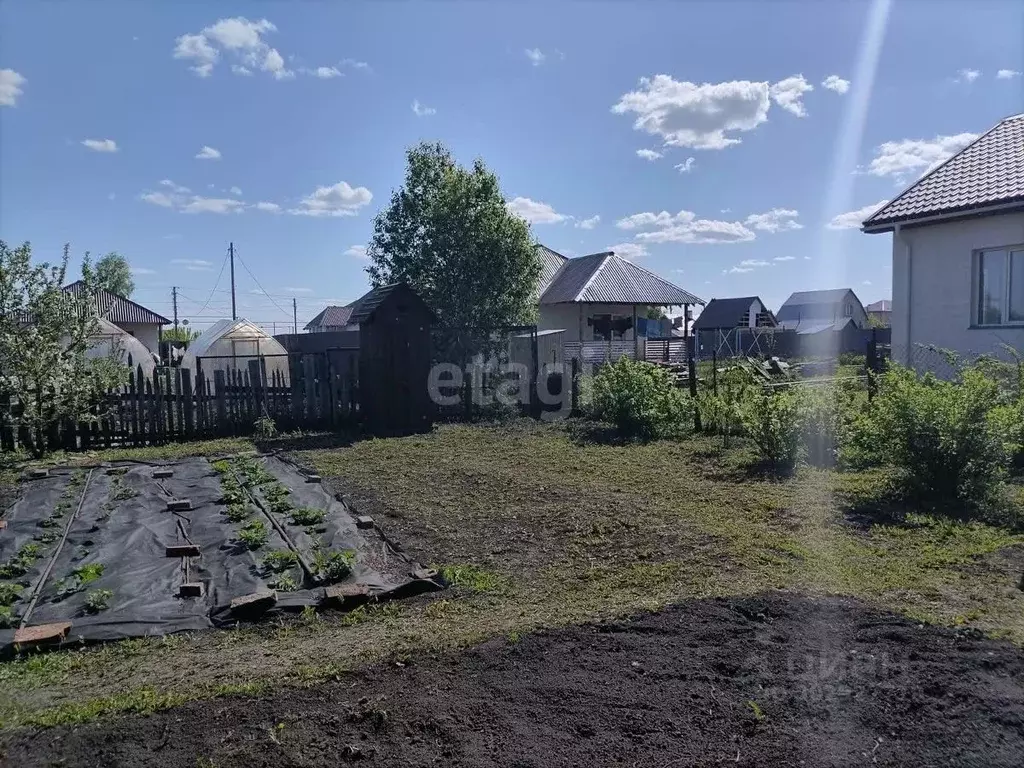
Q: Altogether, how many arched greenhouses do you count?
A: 2